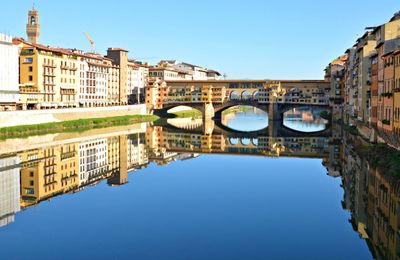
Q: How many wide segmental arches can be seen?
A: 3